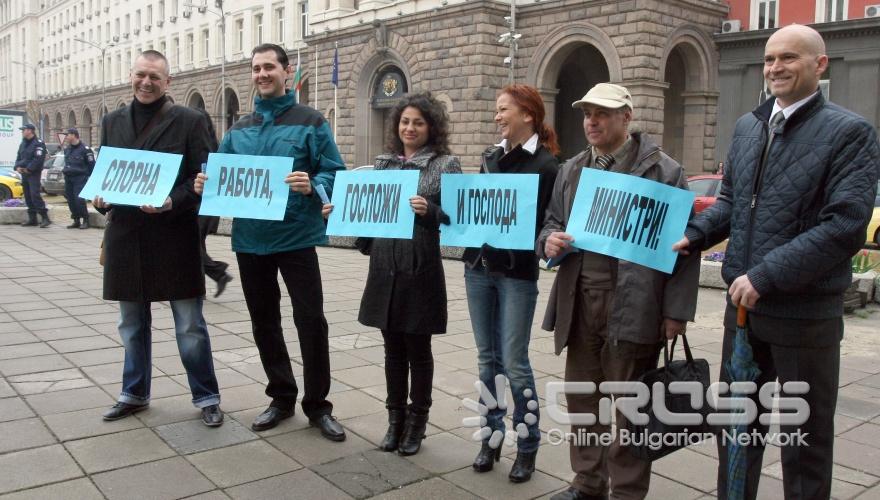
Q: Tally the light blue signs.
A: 5